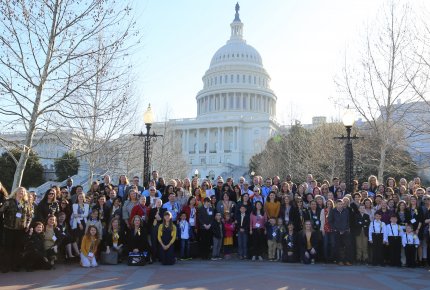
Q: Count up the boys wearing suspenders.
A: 3